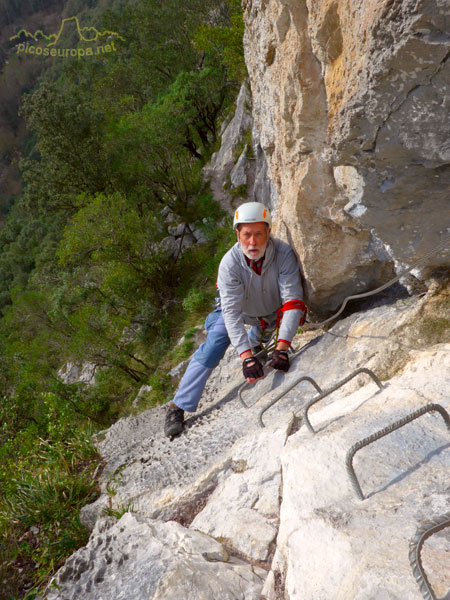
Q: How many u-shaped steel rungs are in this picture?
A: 5